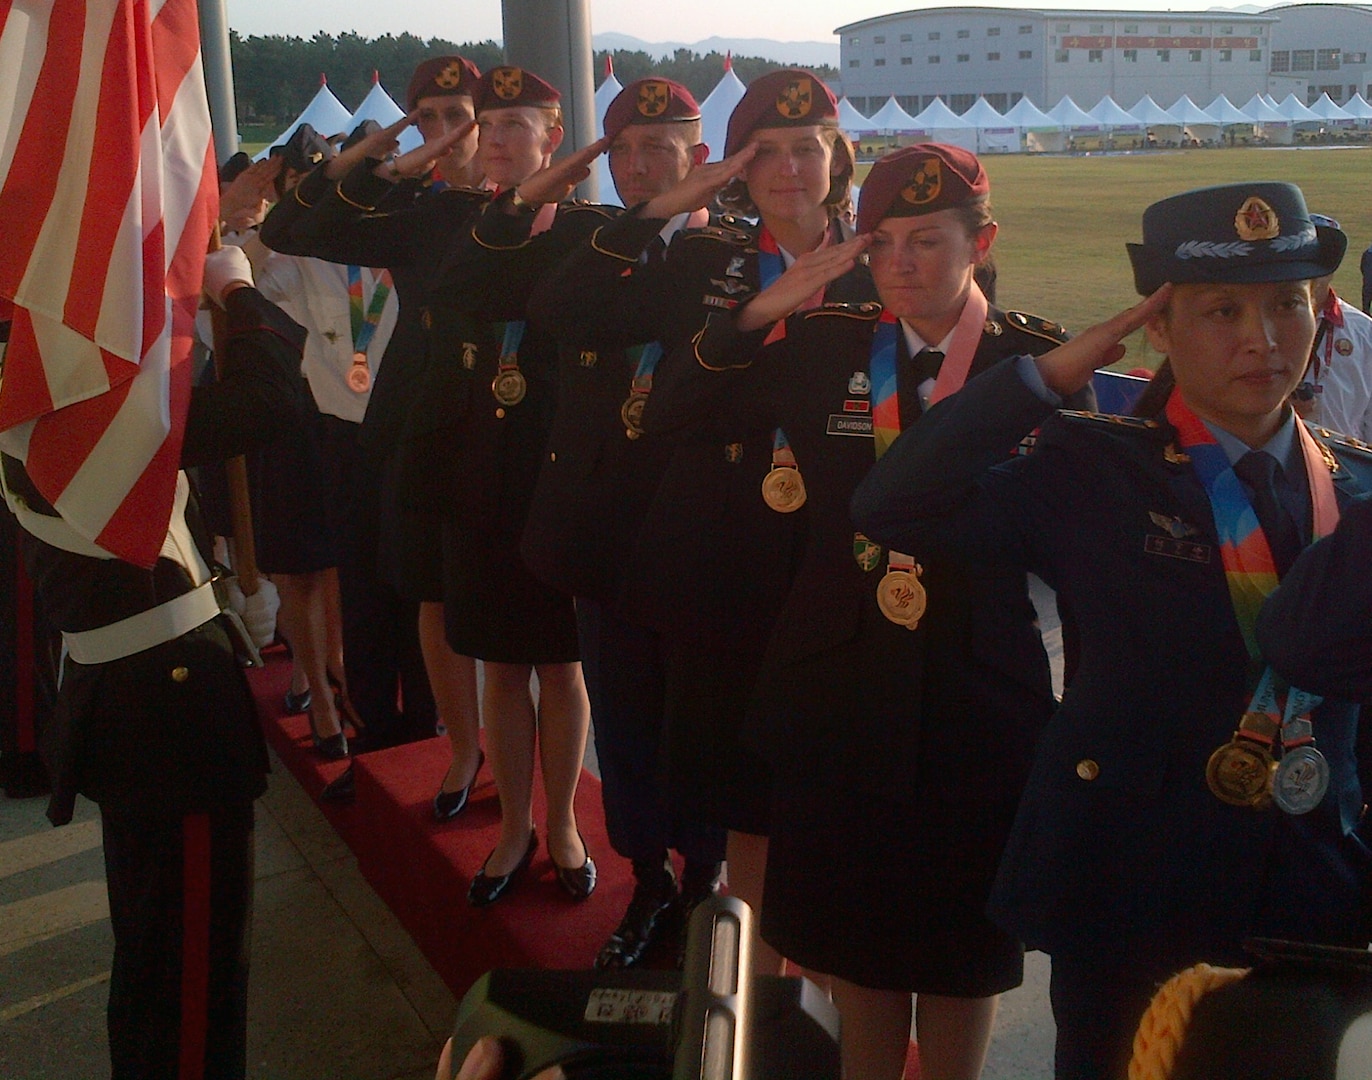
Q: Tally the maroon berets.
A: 5